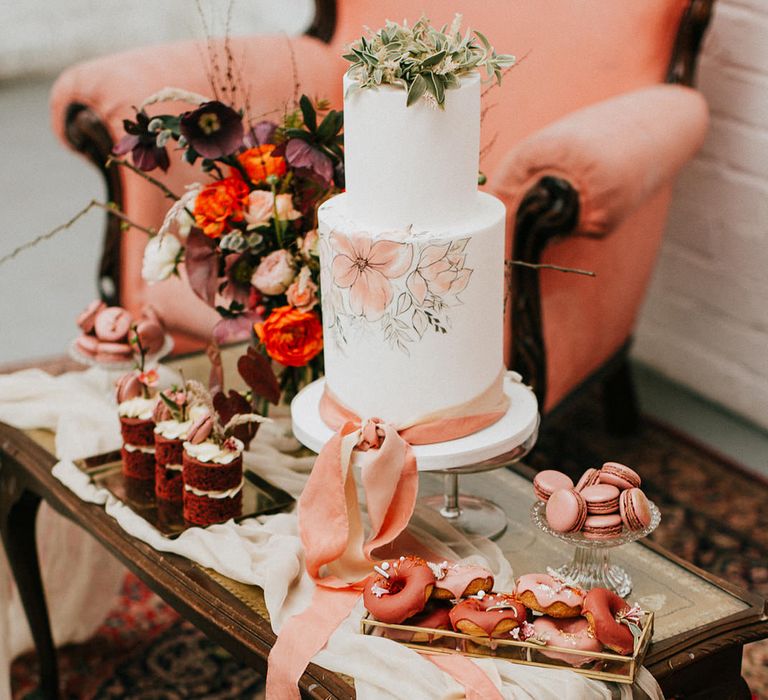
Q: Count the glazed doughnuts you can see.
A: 7